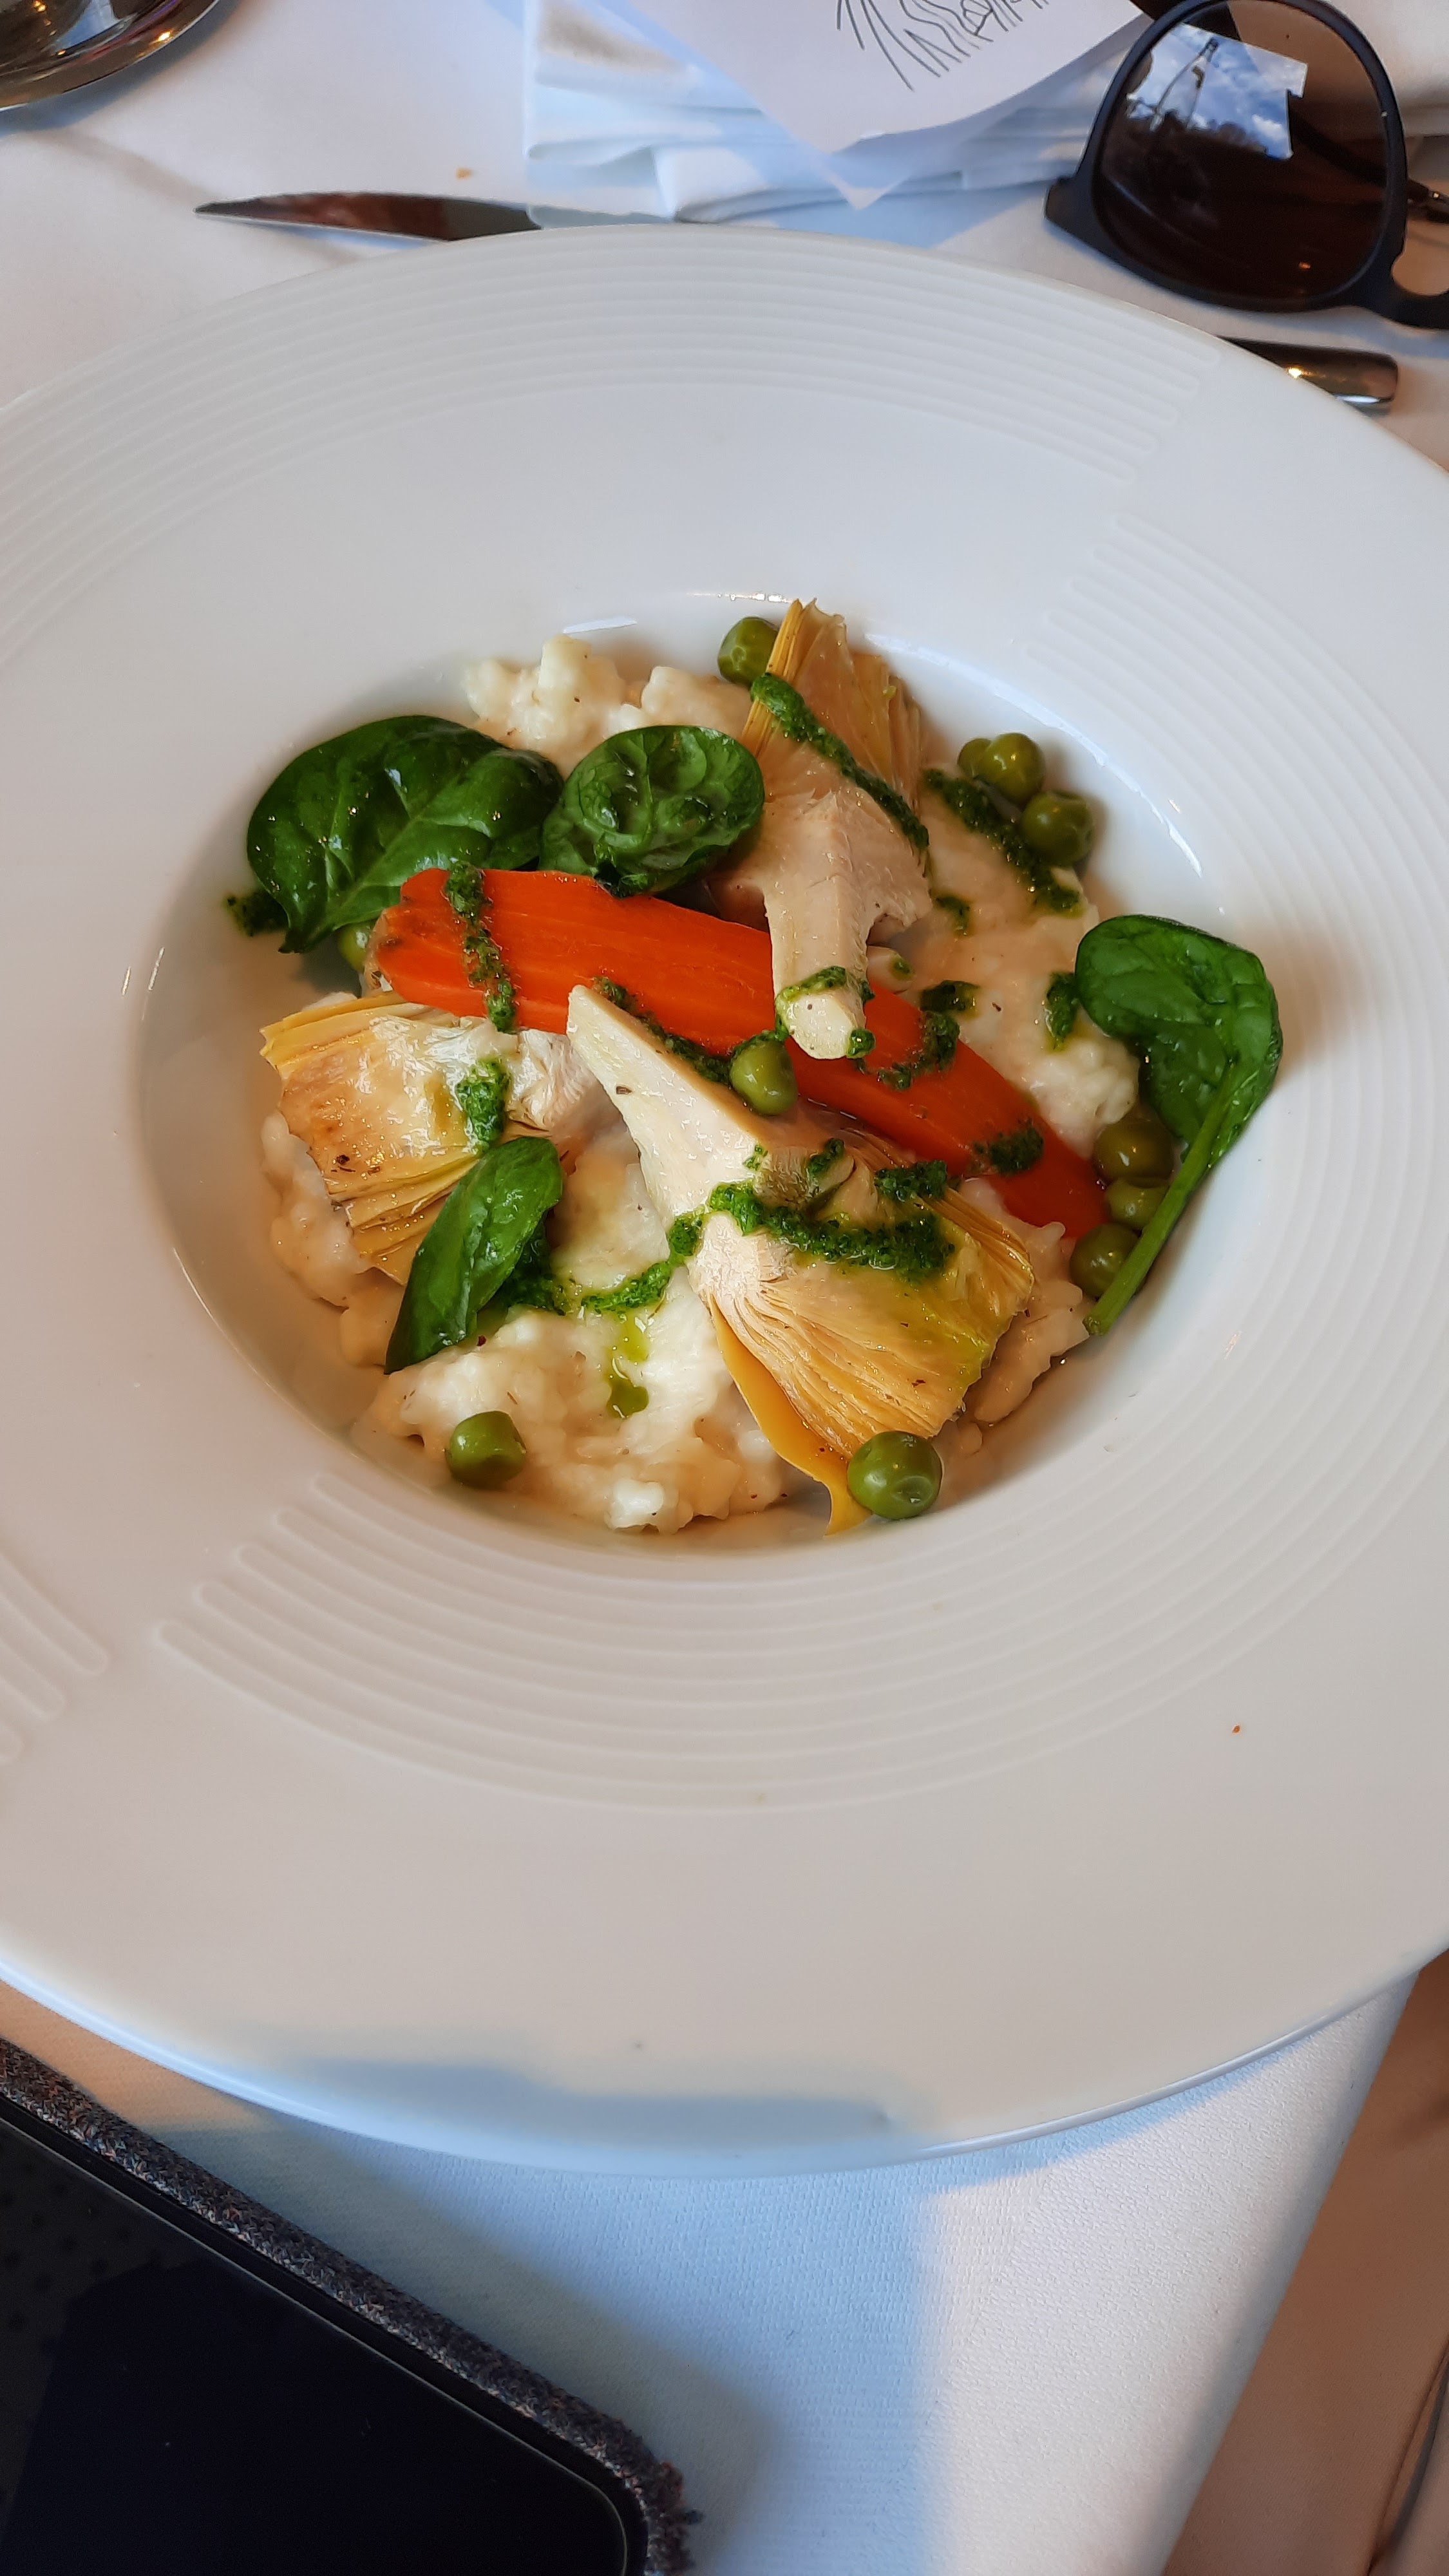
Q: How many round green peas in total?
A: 11